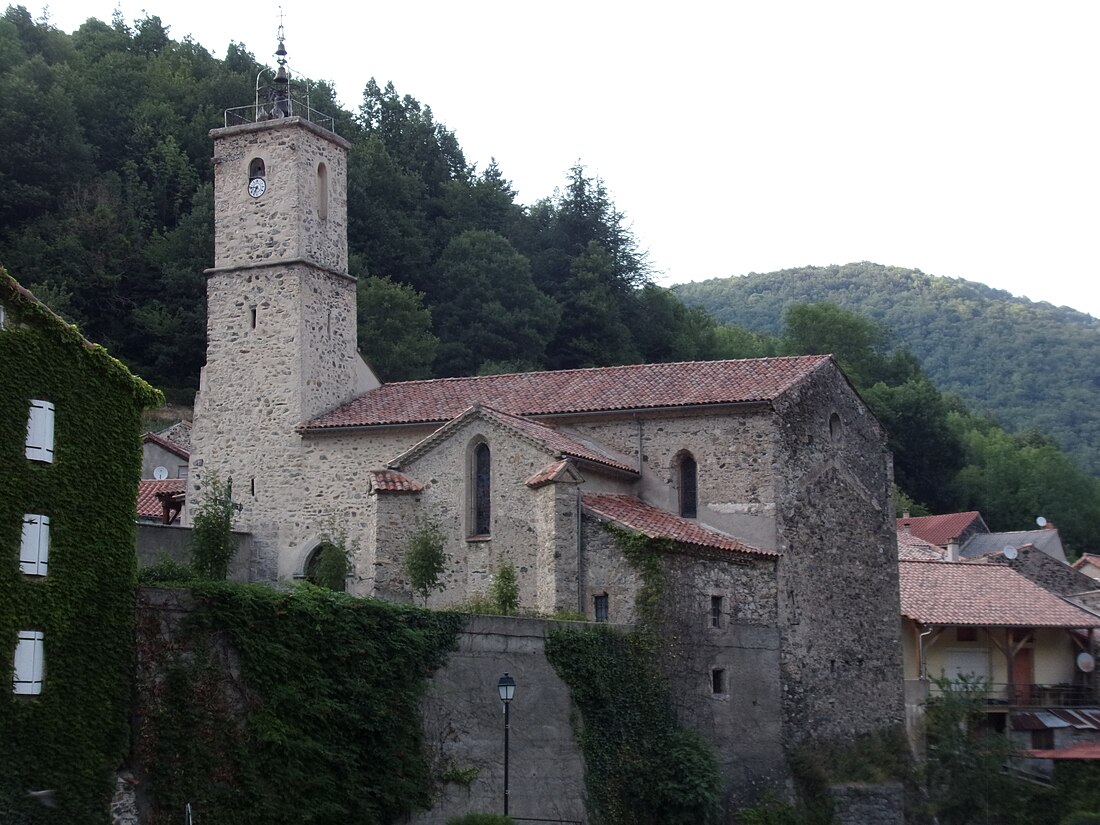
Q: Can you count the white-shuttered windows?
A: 3